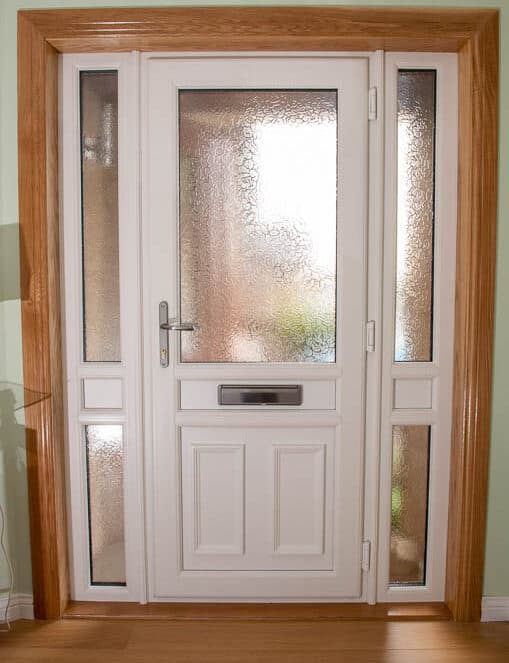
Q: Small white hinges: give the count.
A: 3